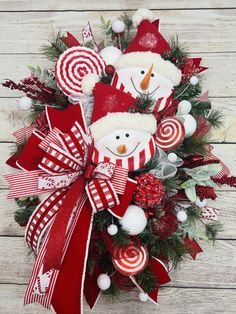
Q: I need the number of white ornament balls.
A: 13